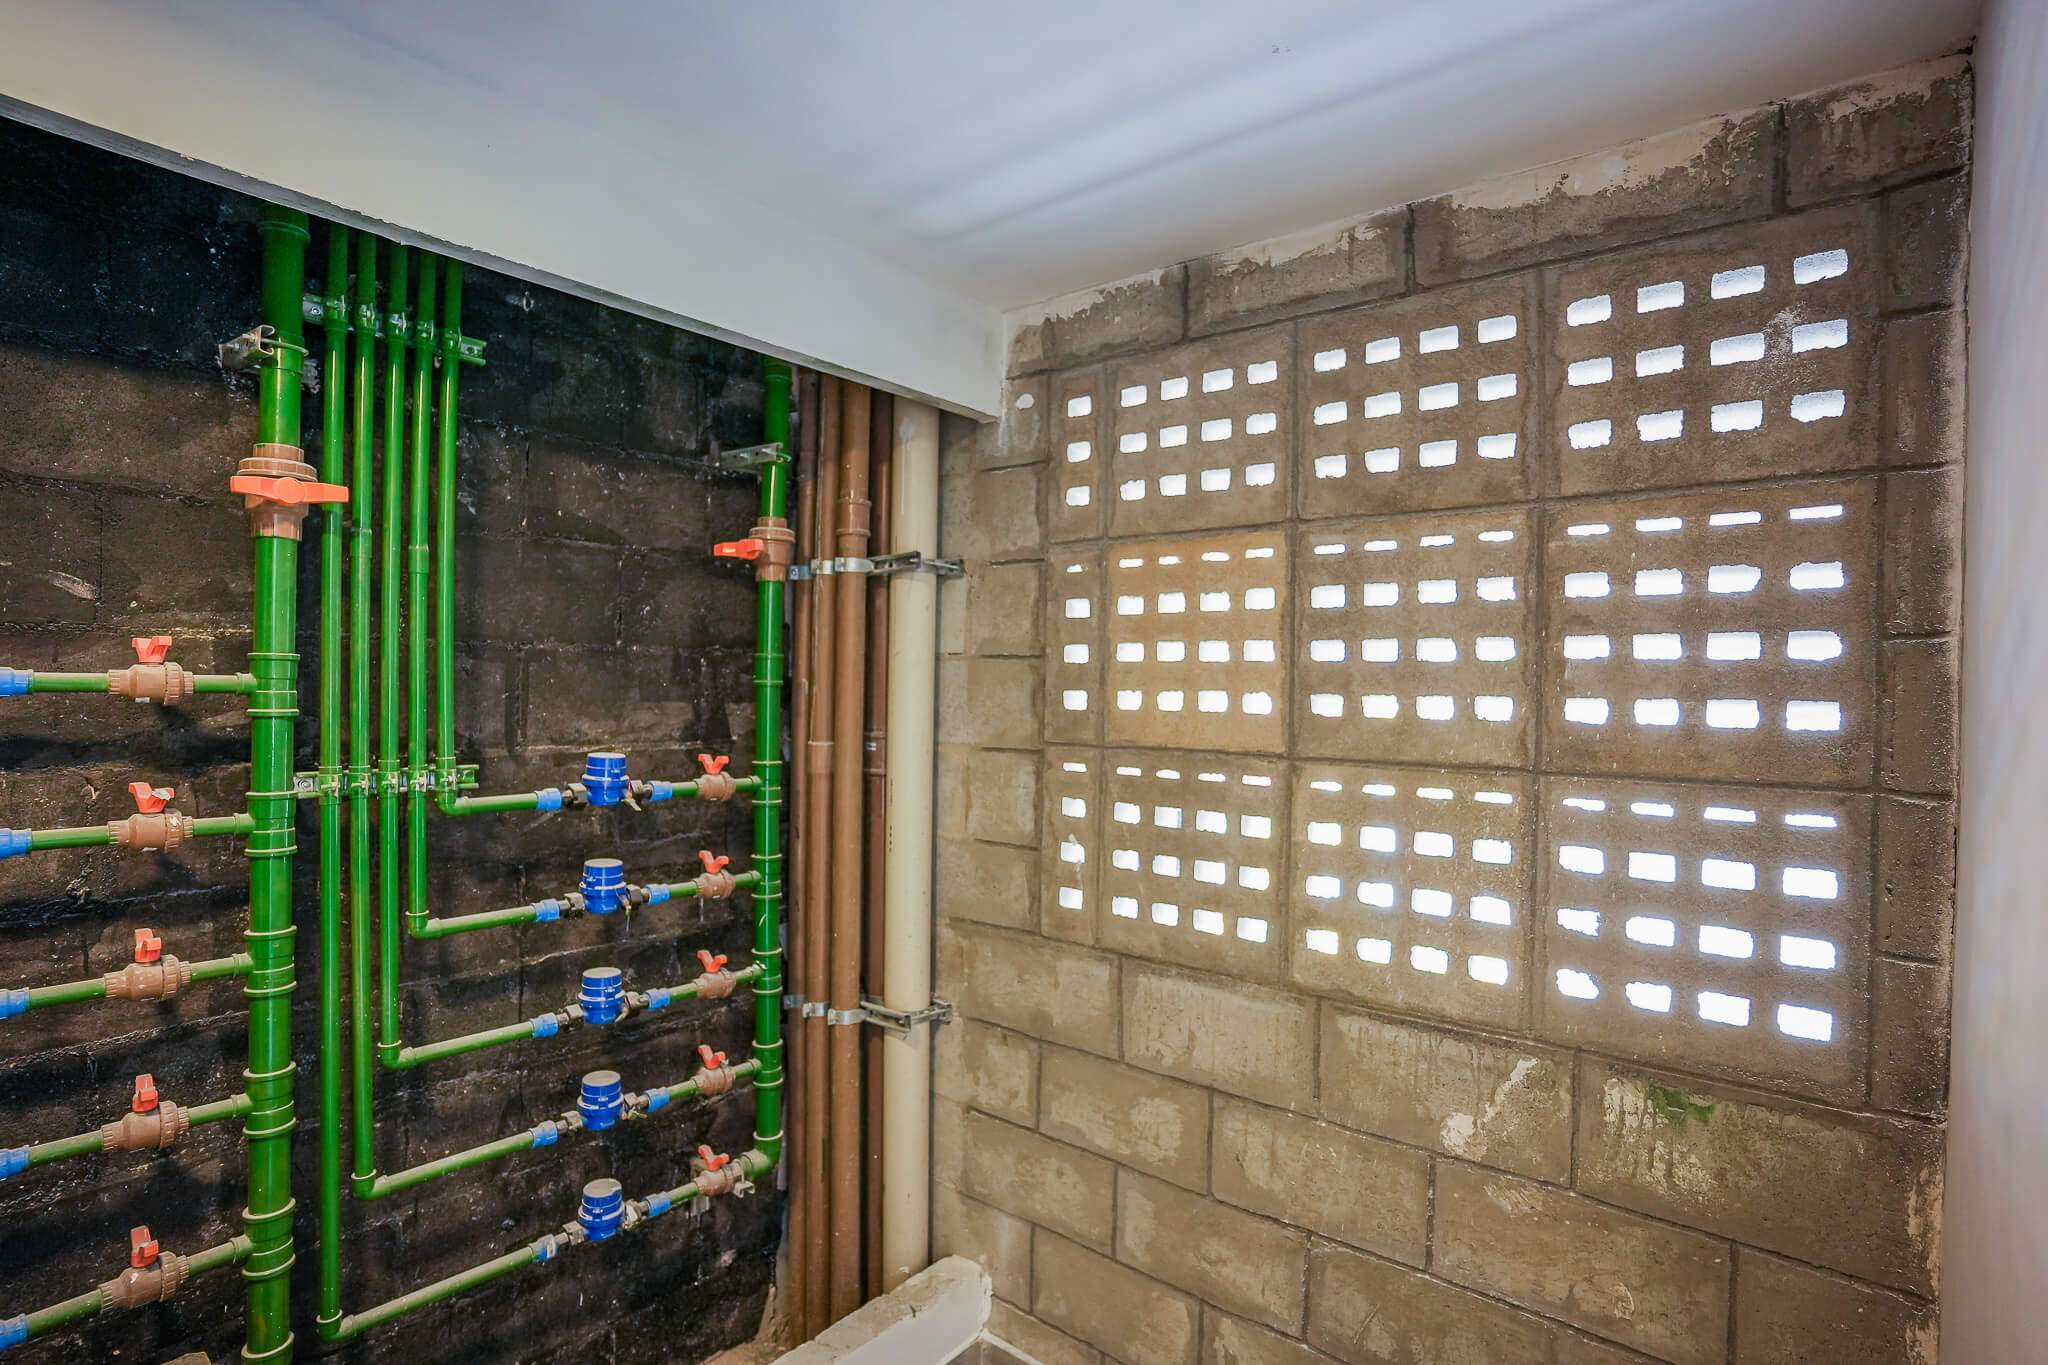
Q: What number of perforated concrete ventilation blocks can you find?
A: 12